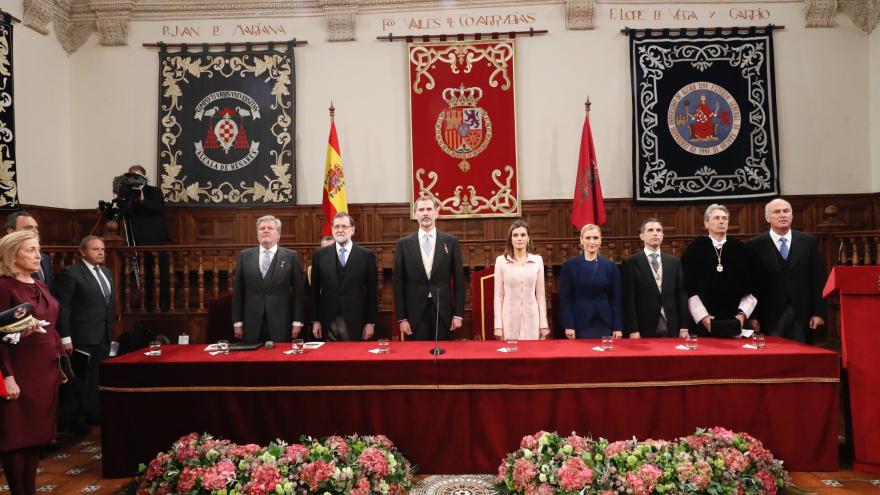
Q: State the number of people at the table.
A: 8